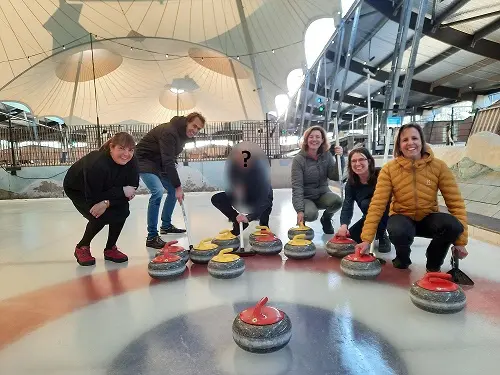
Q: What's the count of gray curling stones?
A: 13